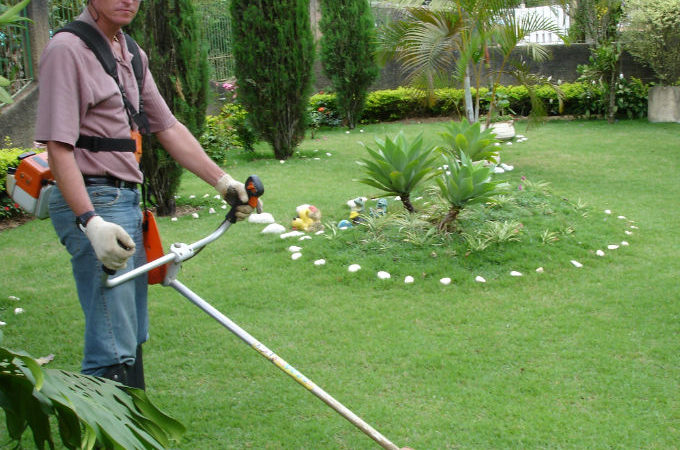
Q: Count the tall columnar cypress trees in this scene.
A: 3